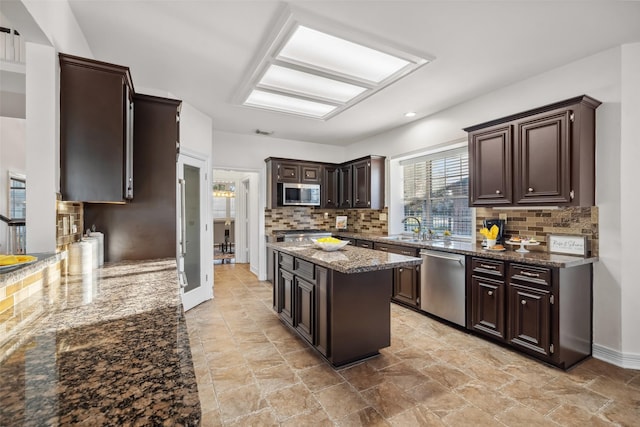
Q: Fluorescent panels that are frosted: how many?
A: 3